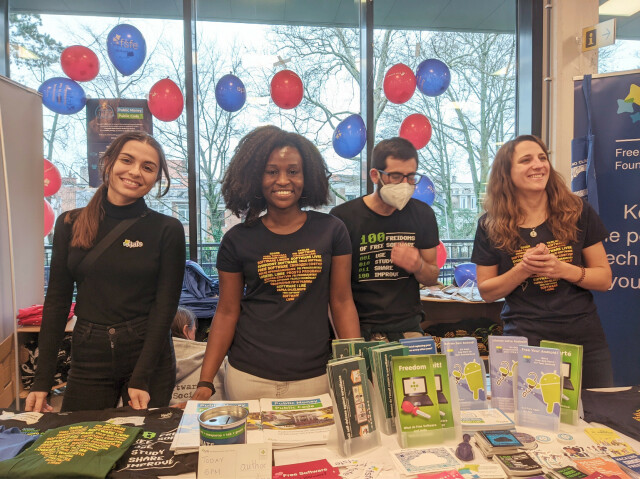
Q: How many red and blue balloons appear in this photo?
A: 15